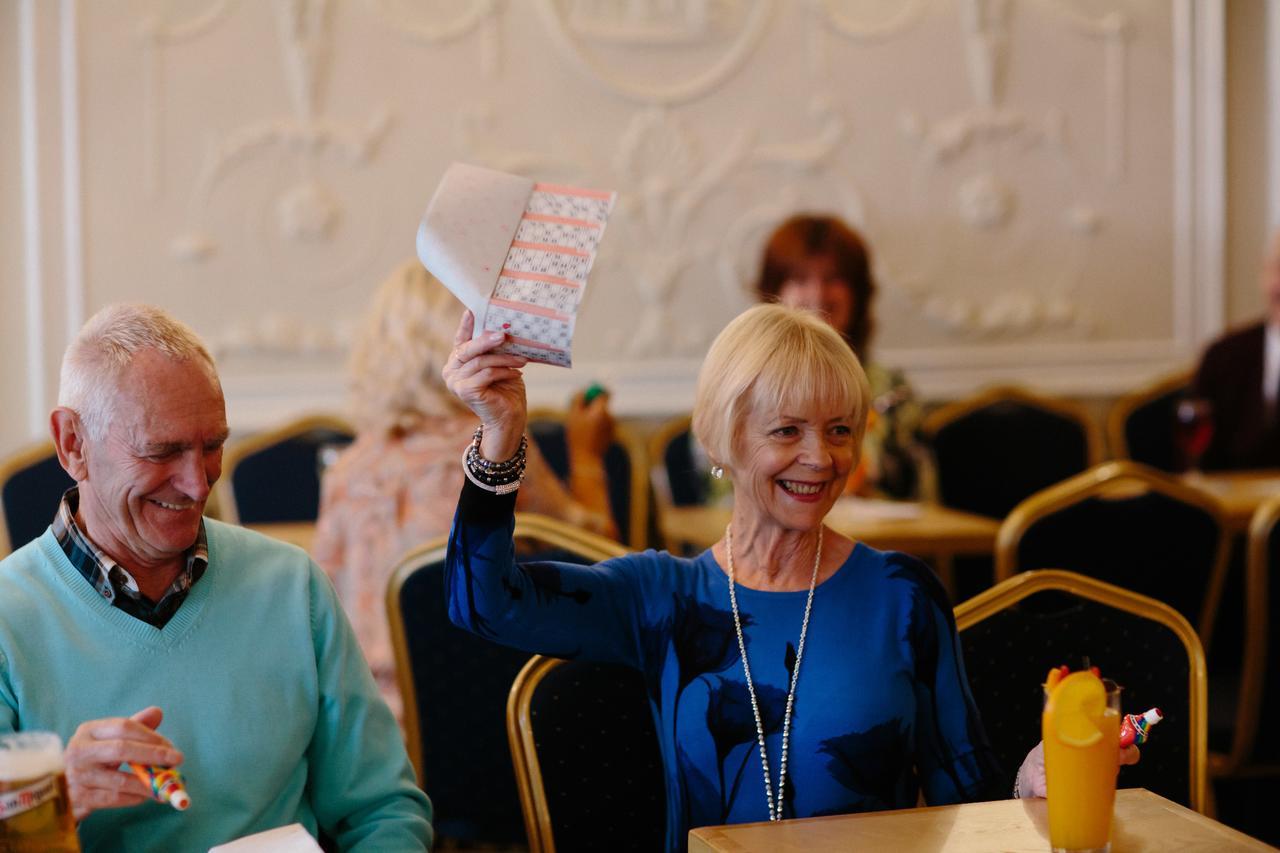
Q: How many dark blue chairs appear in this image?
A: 11